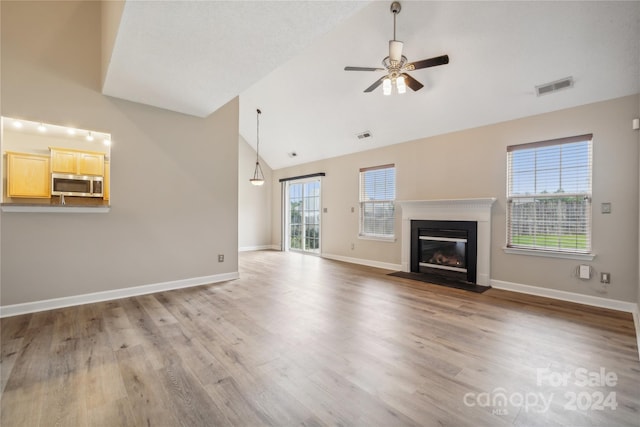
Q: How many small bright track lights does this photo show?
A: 5